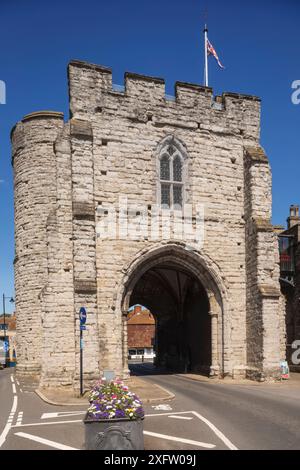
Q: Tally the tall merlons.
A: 4